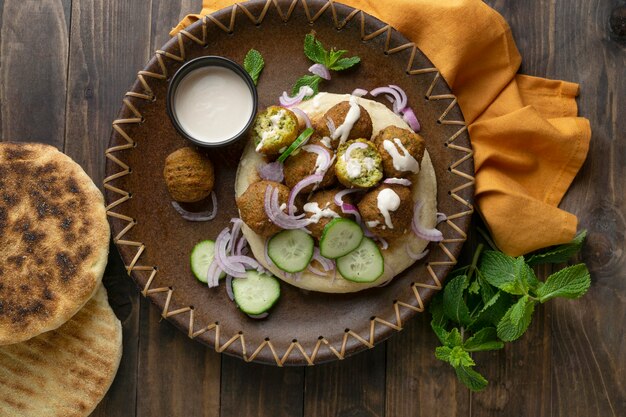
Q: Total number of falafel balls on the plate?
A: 9